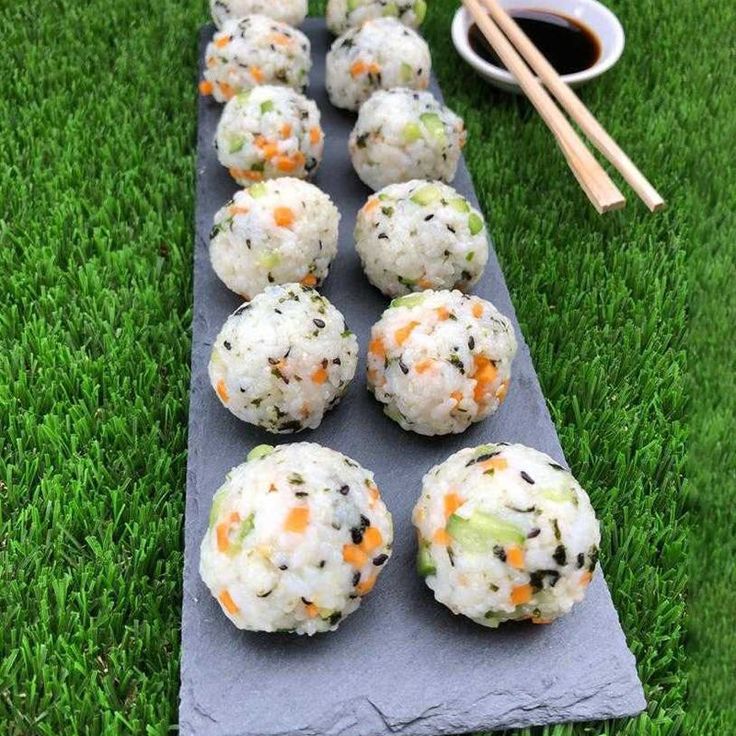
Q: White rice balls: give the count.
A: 12